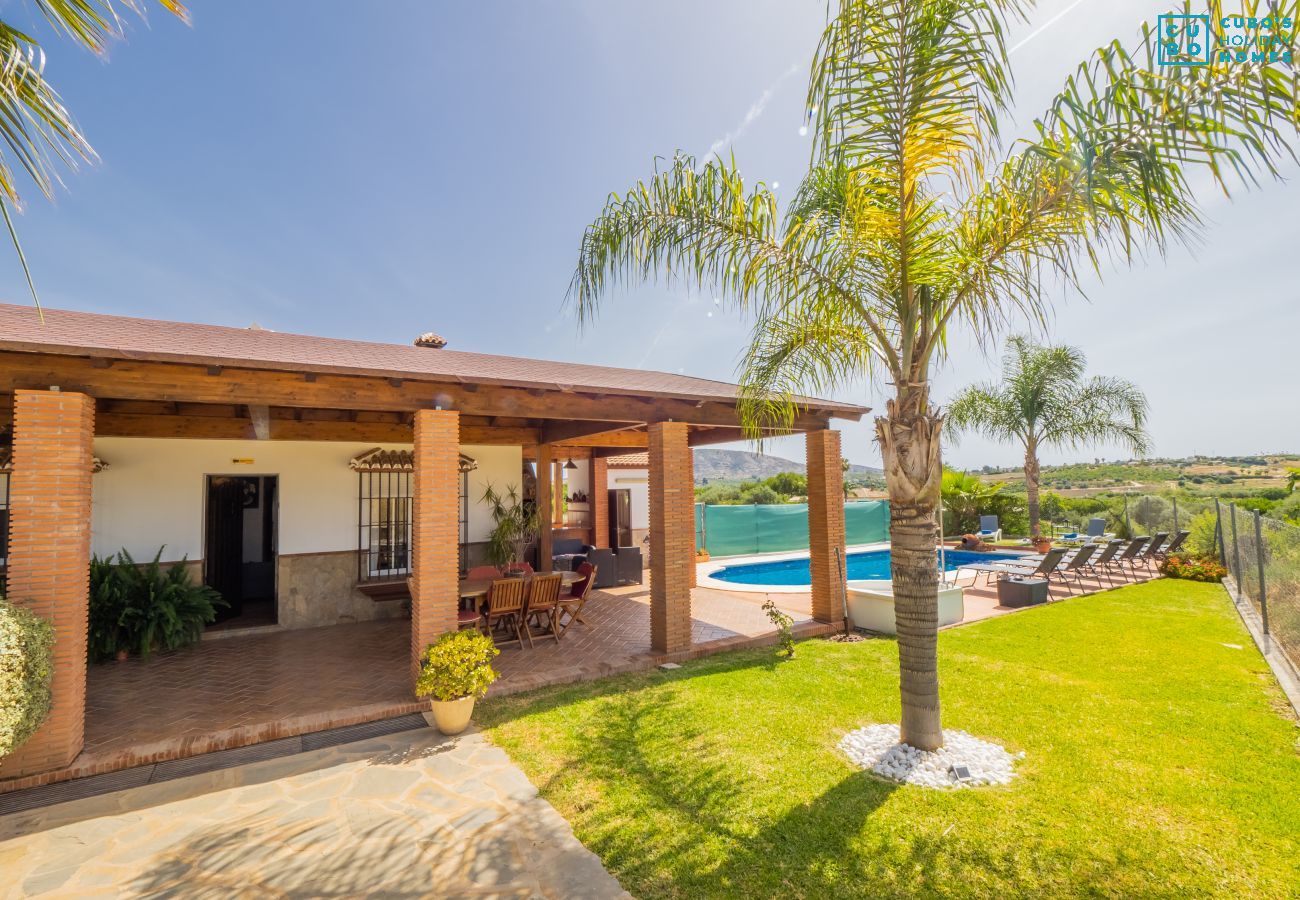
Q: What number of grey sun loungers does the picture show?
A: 6